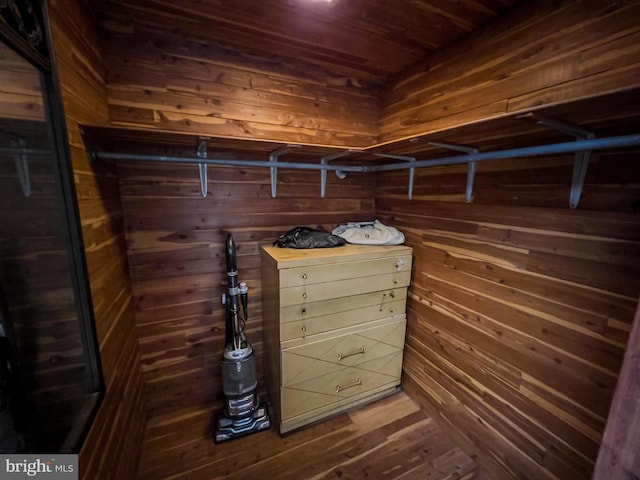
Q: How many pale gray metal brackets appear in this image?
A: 6